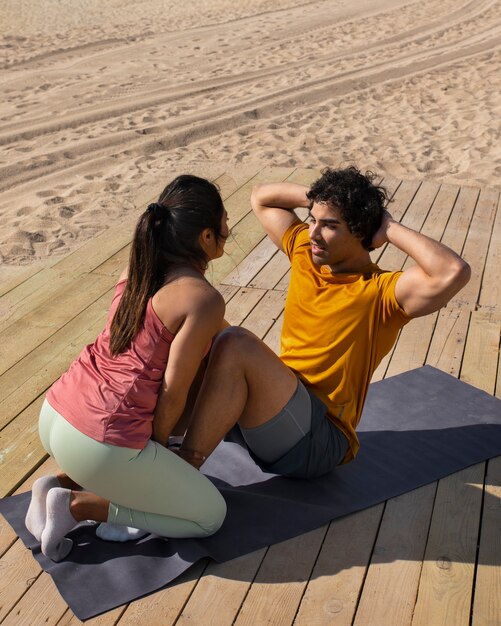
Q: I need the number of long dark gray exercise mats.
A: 1